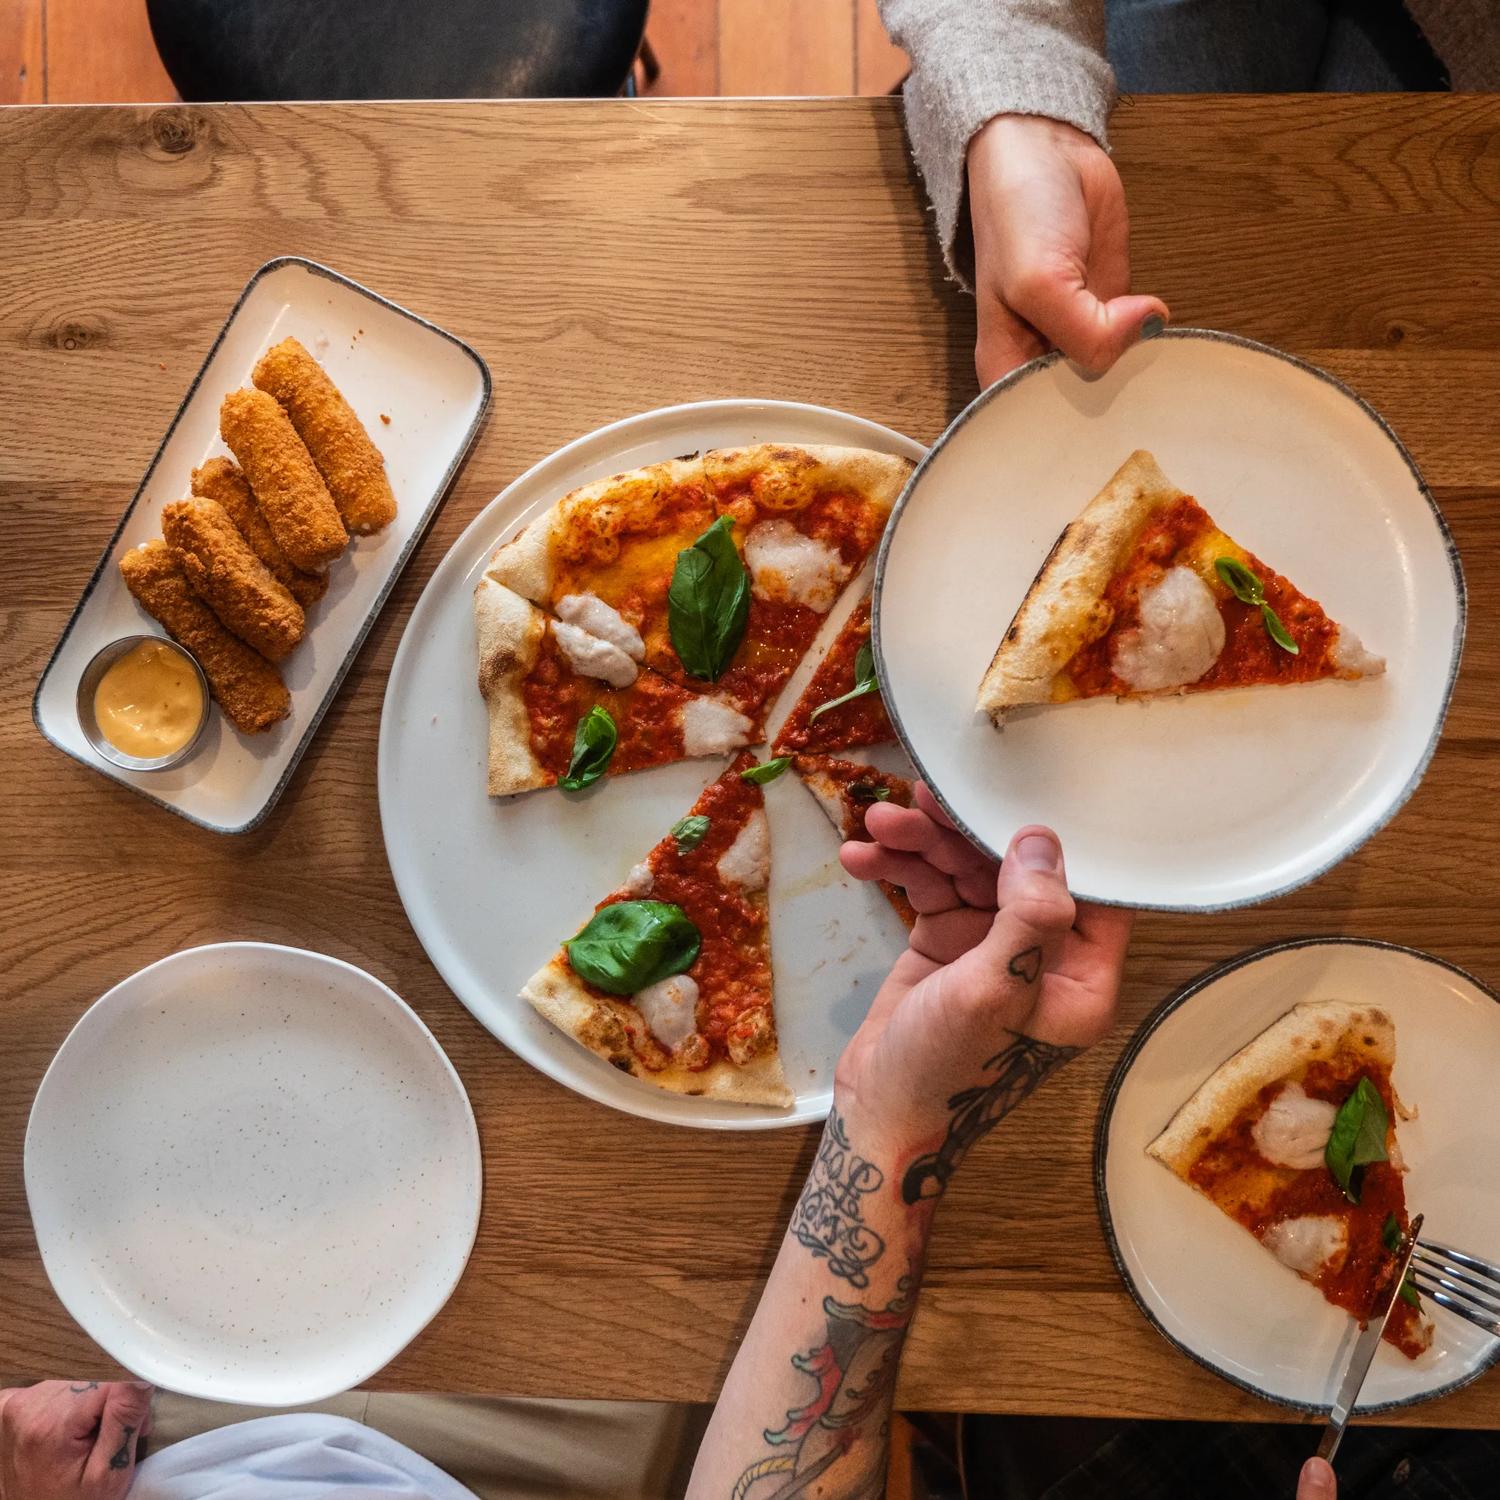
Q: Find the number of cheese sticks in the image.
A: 5